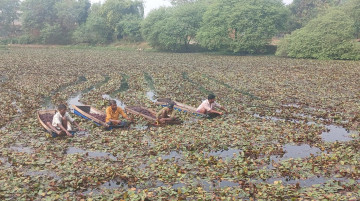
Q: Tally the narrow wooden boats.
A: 4